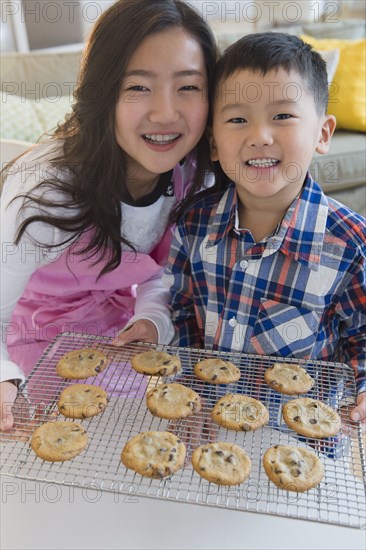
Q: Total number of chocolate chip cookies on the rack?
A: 12